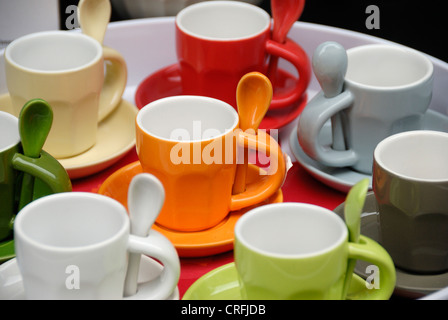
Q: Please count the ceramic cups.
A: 8